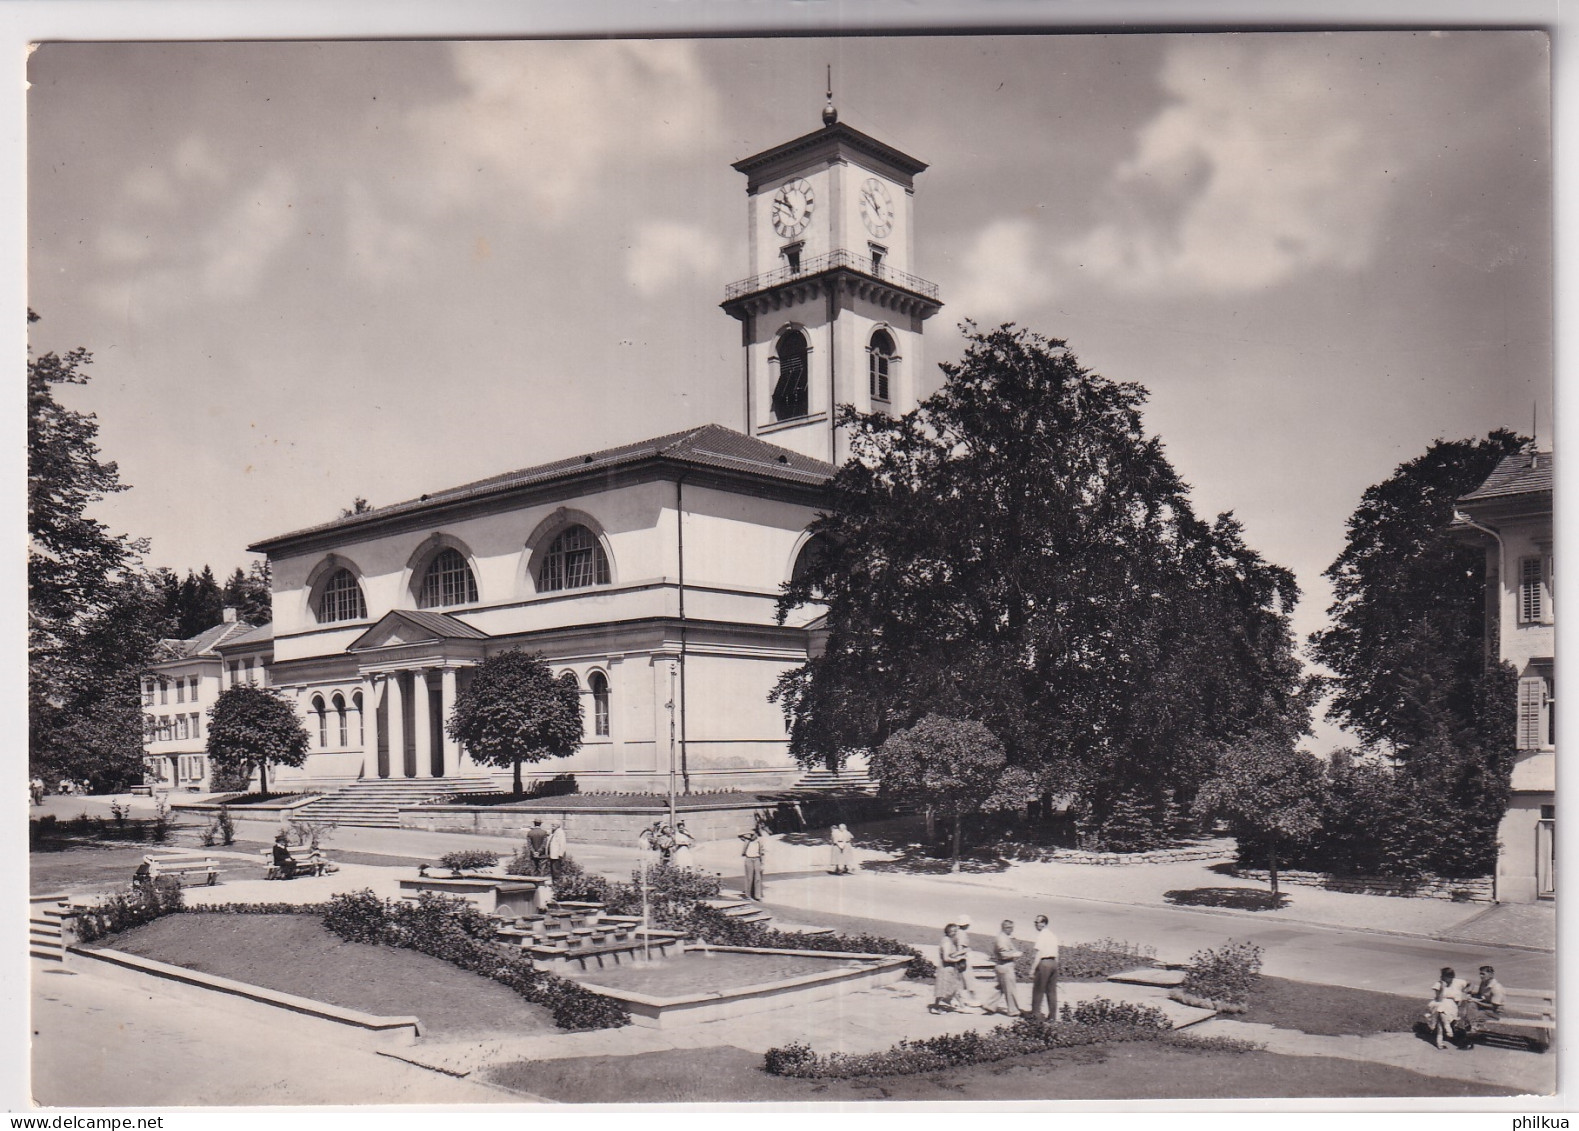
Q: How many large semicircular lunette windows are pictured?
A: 4